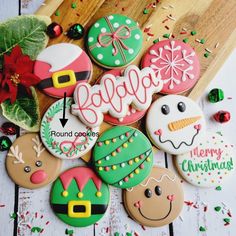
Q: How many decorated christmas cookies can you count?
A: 12